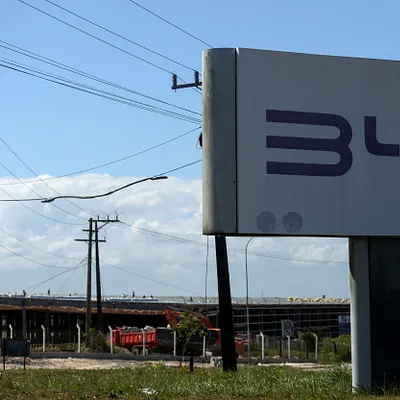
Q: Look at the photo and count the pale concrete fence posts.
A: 10